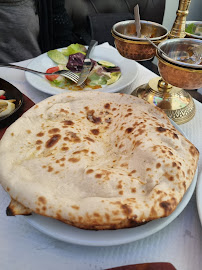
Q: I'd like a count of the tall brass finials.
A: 1